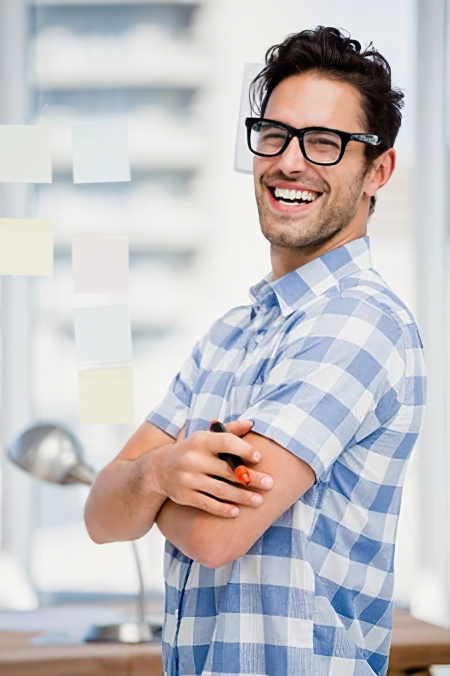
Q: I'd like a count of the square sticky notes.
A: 6